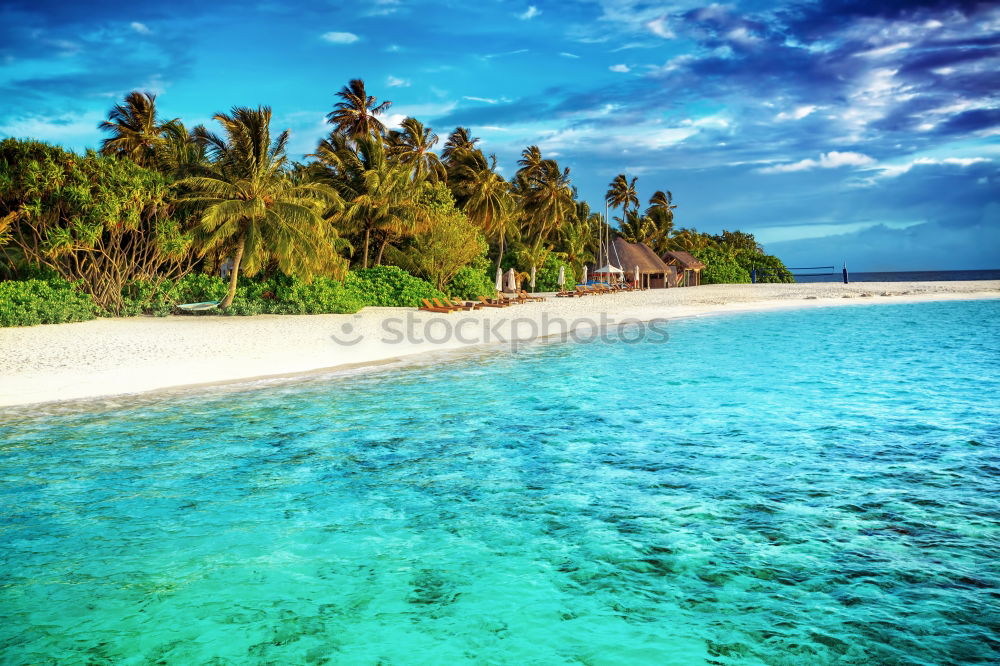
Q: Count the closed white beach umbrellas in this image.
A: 6